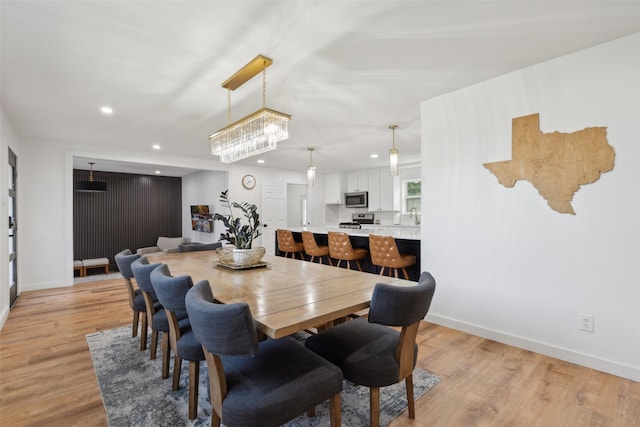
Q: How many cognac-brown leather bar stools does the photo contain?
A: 4